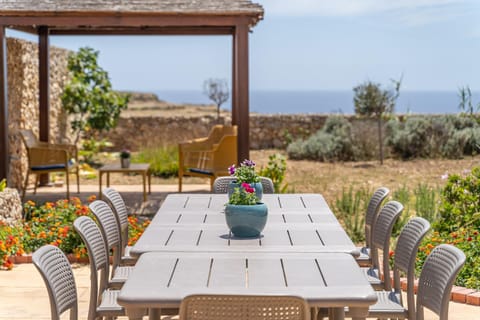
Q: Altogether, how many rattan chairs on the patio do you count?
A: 2